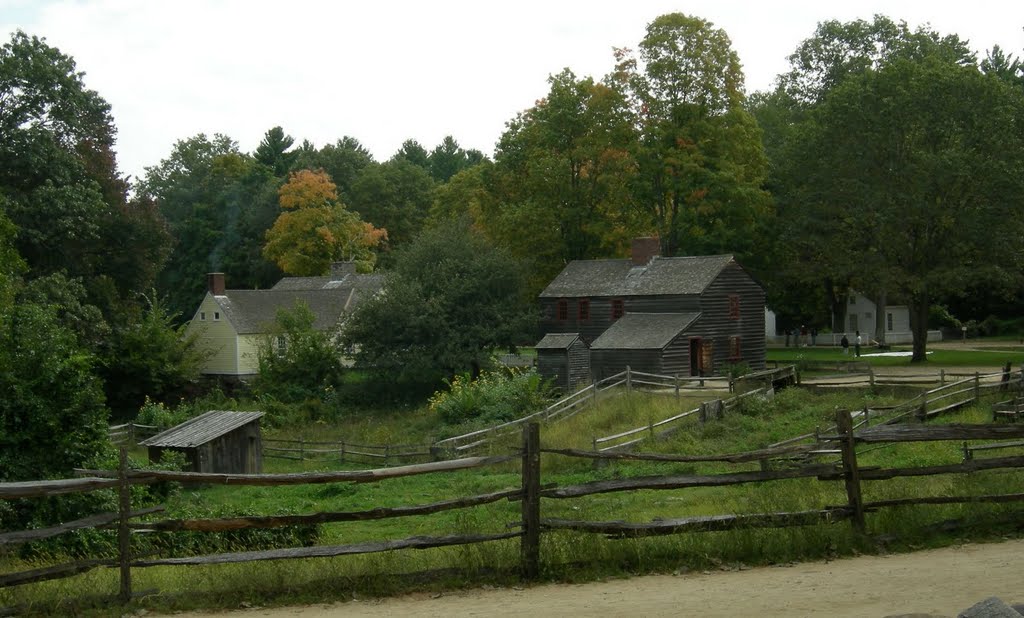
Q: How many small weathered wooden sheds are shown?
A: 2